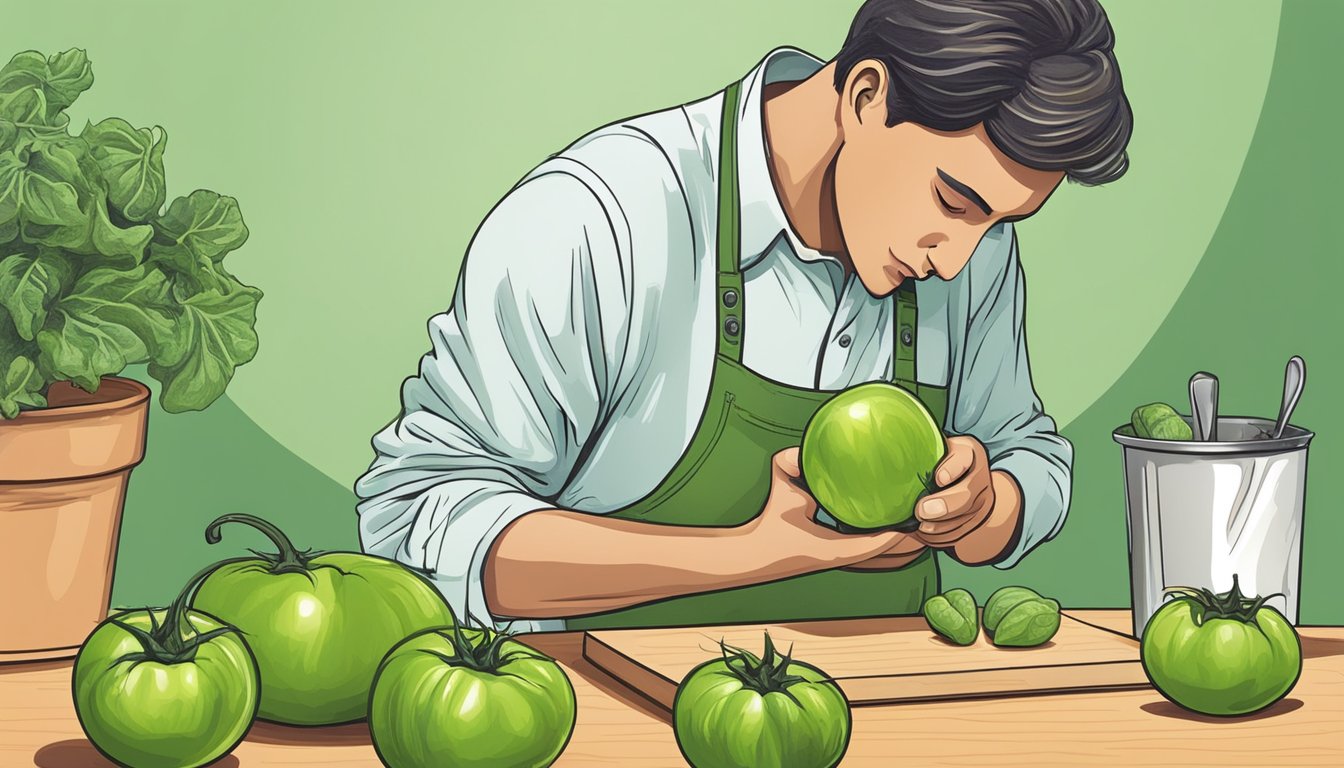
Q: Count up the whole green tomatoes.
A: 6